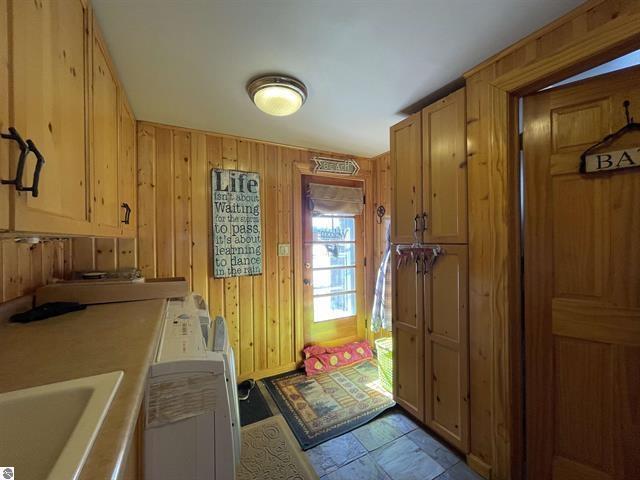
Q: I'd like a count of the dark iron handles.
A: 7